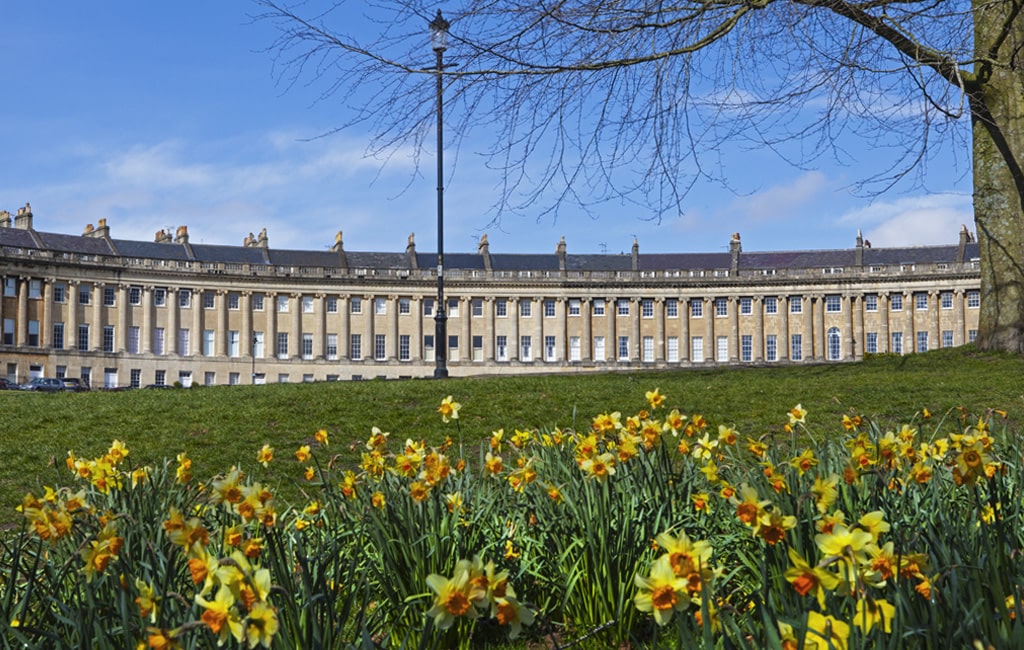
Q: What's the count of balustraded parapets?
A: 1